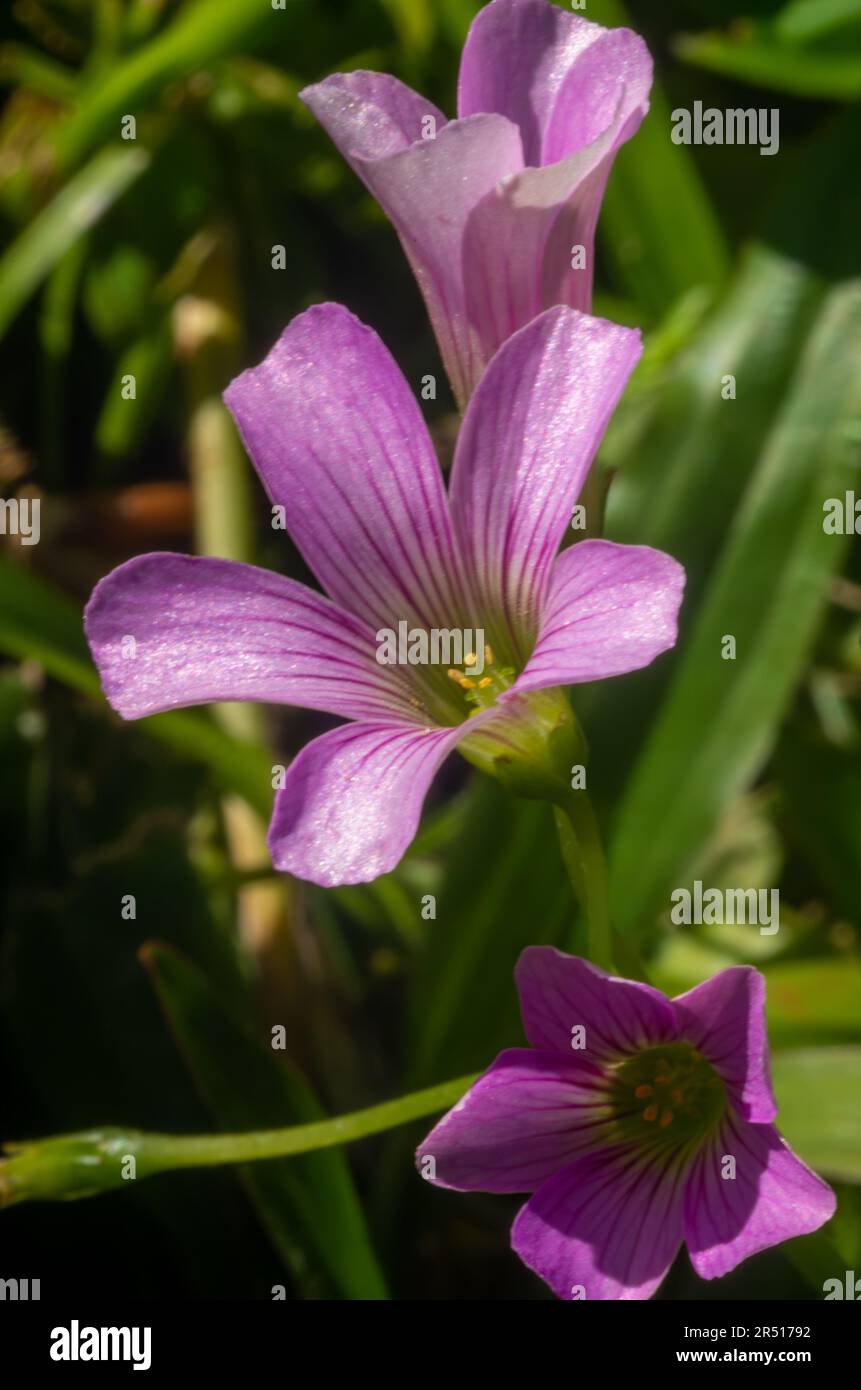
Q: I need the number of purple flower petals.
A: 15